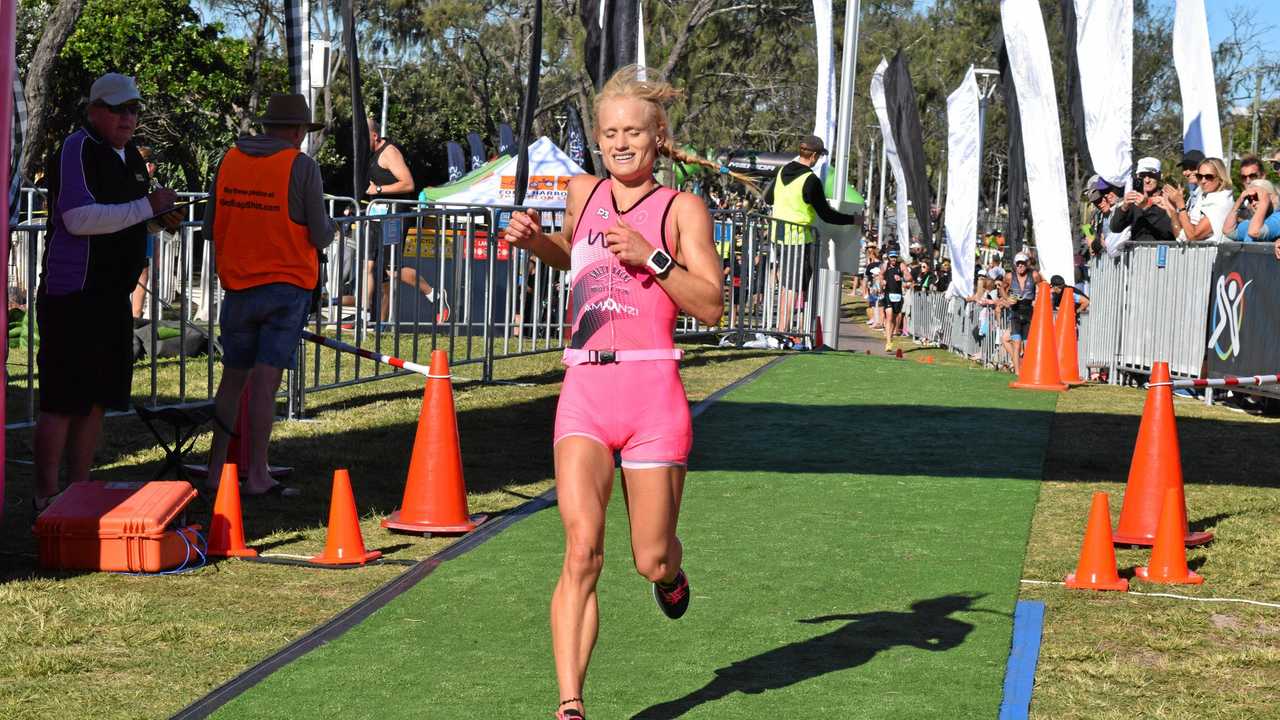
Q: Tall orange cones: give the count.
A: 4